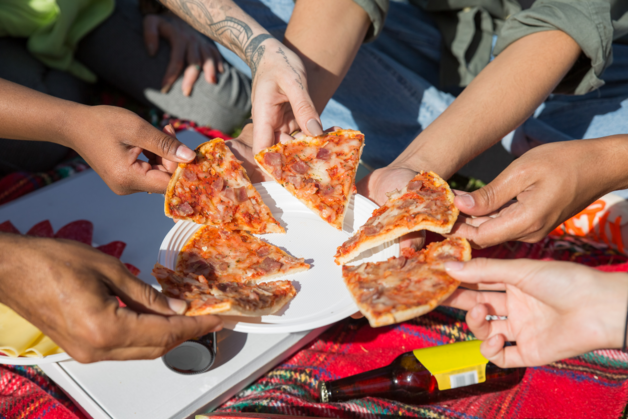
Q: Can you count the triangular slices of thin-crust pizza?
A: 6